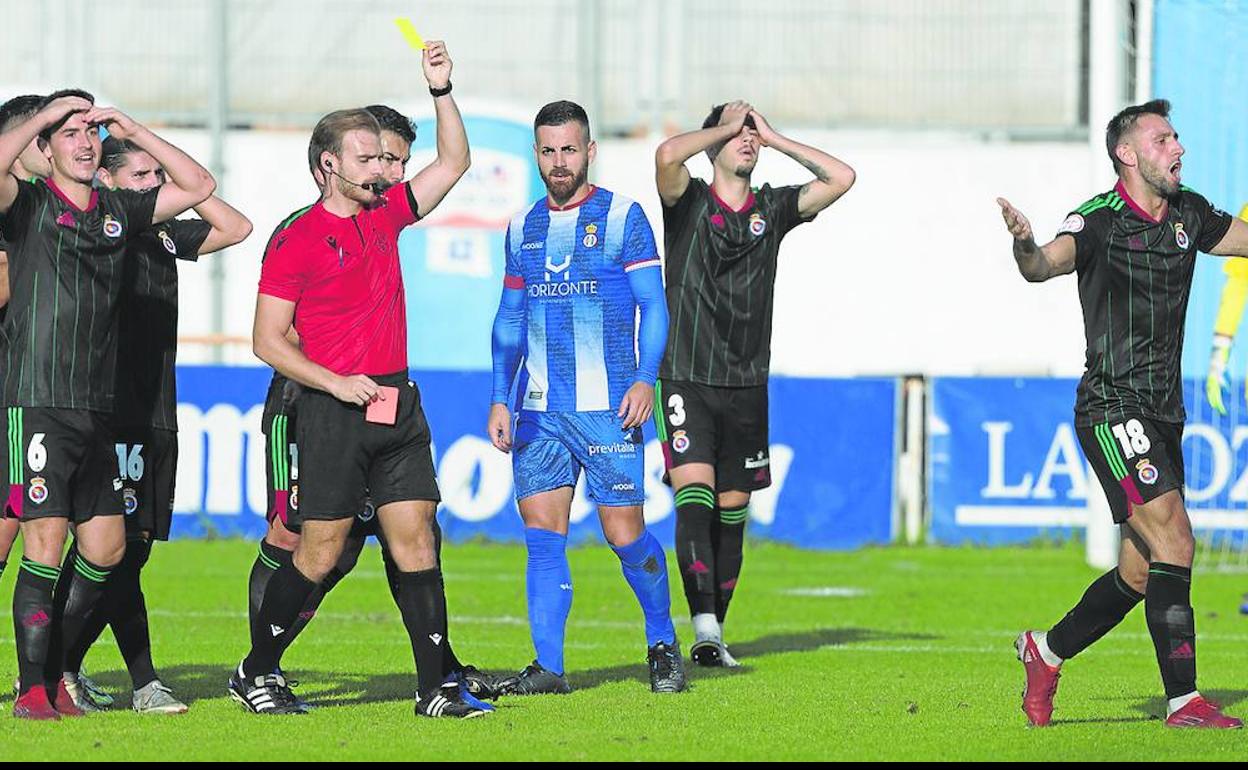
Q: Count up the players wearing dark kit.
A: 6